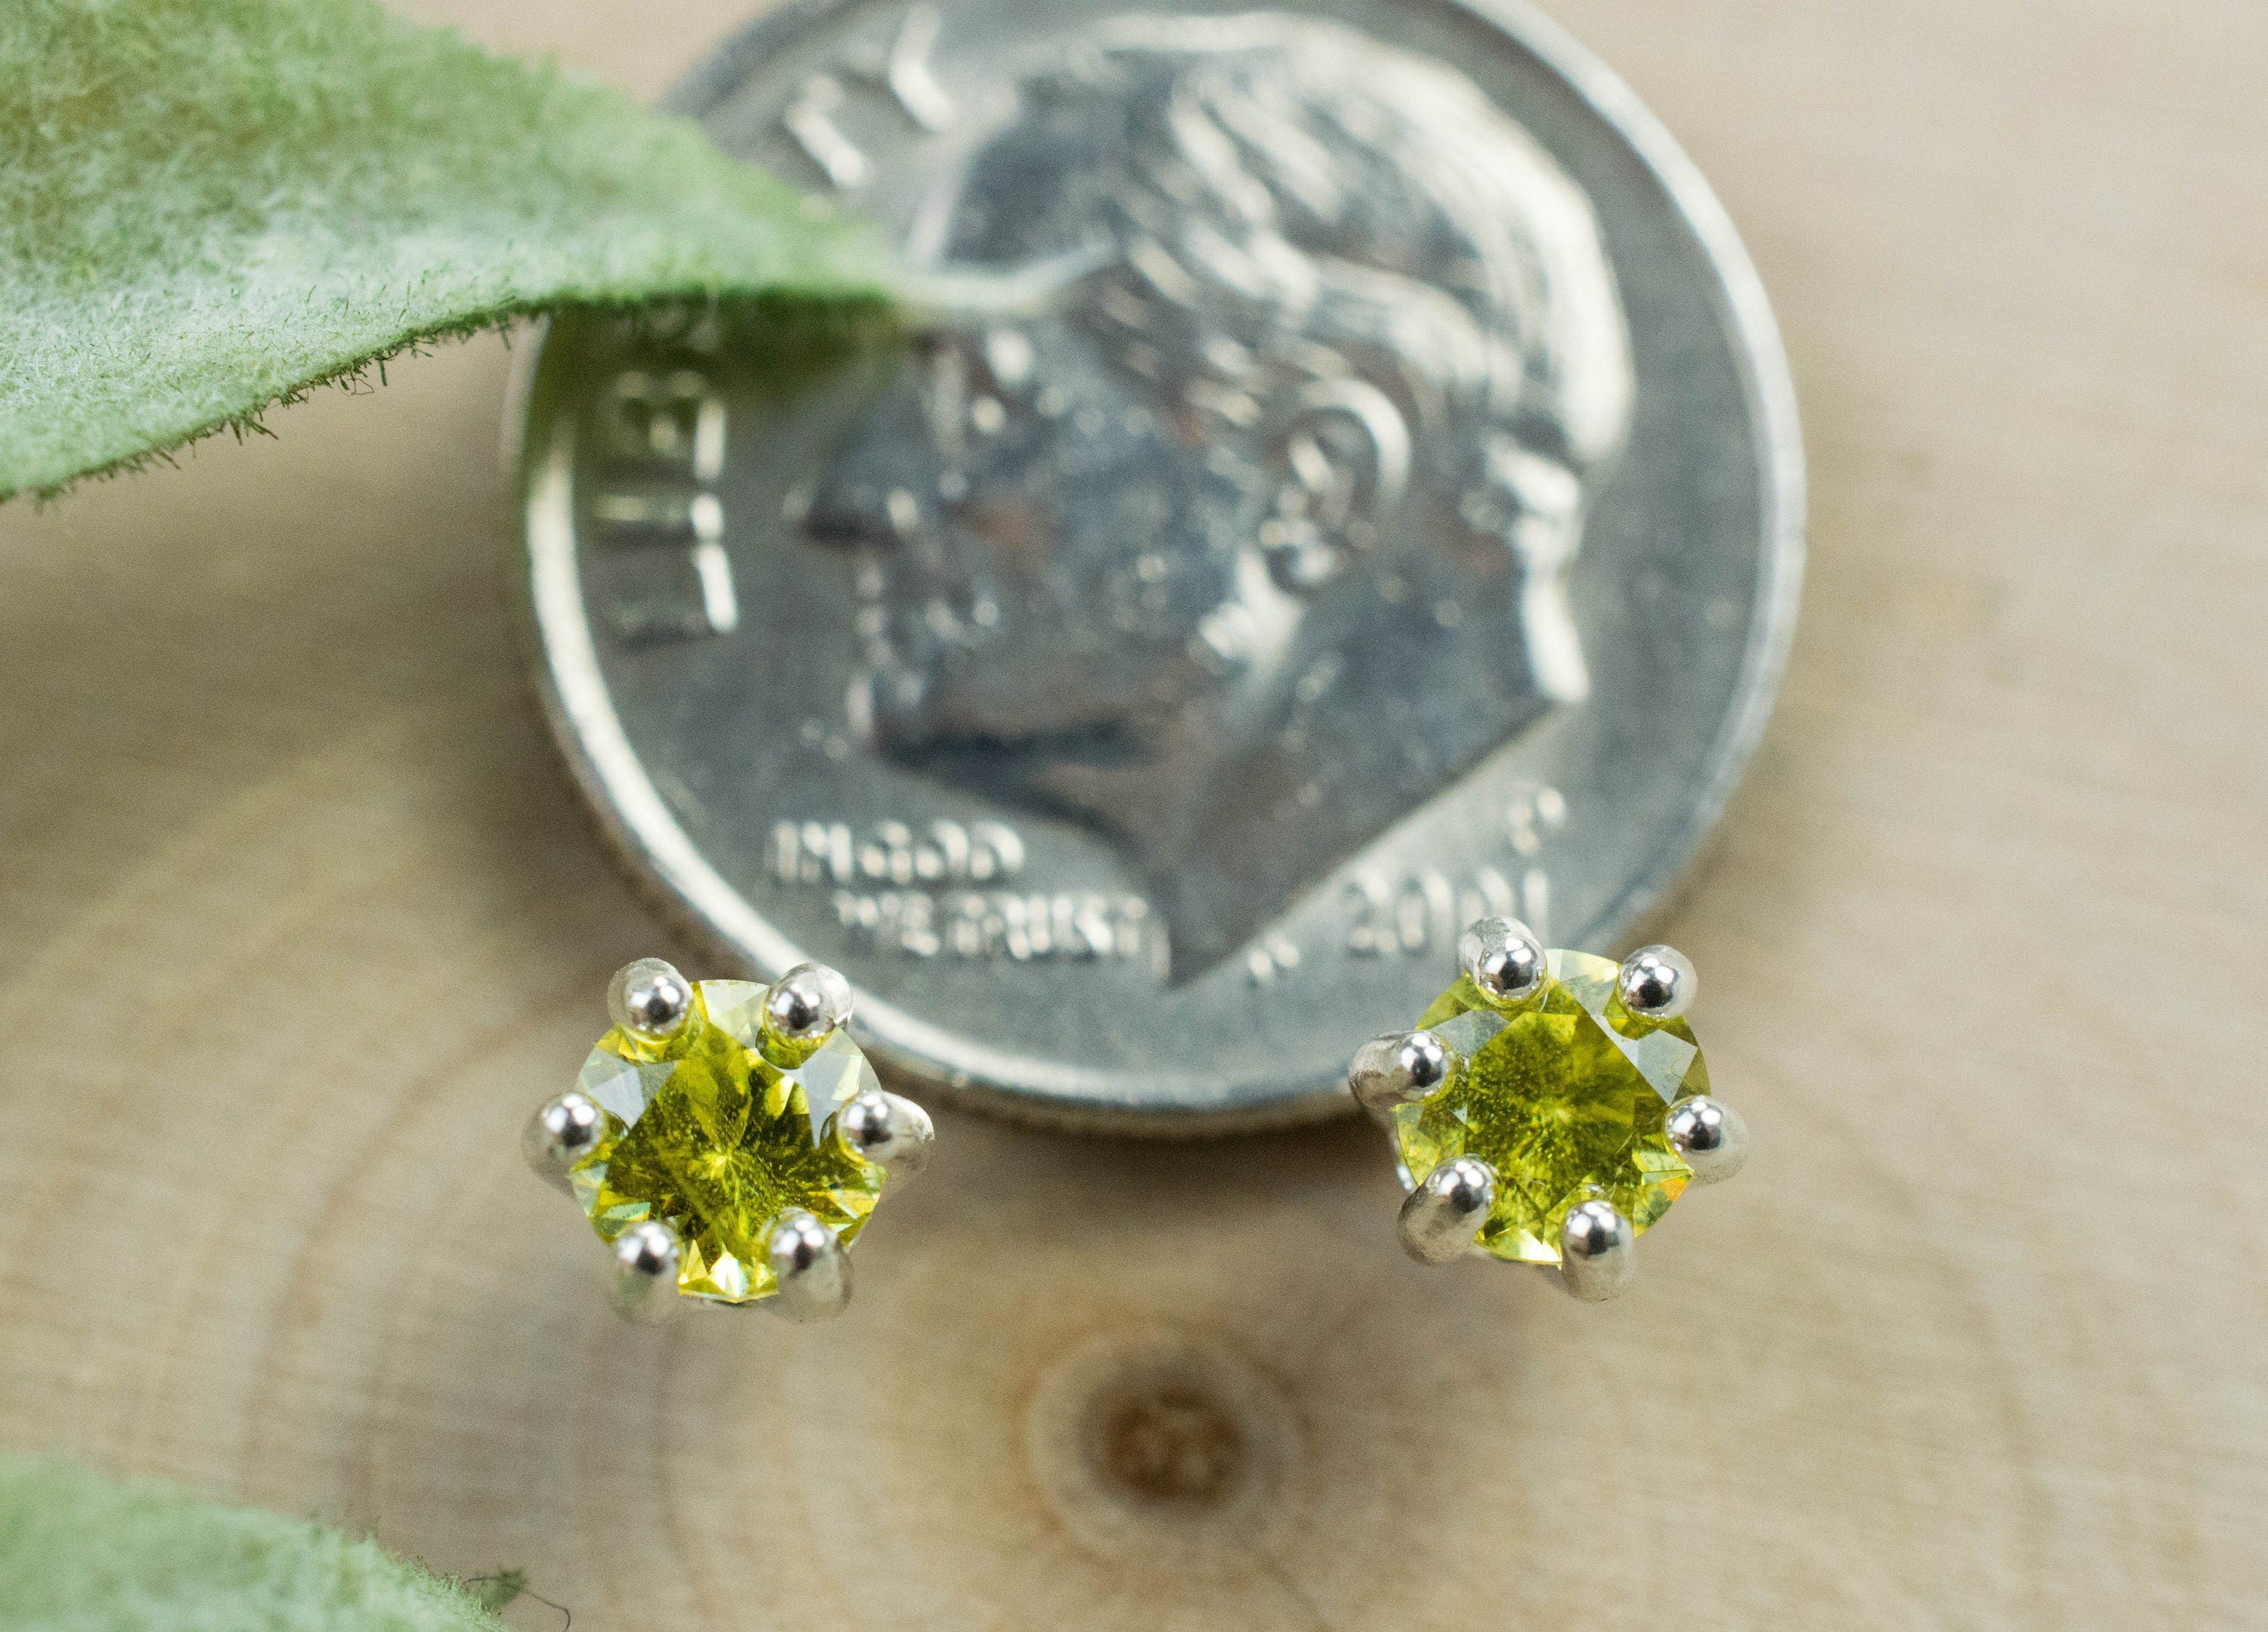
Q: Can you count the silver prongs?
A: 12